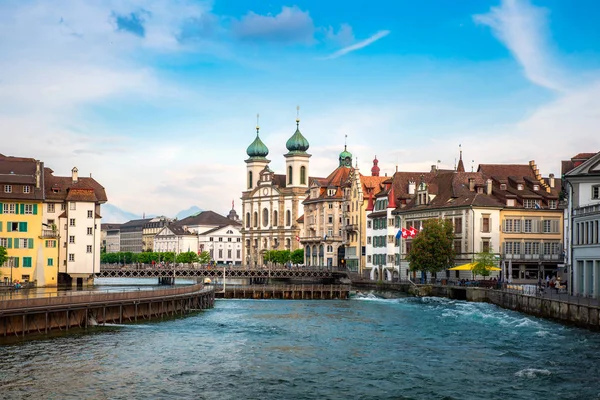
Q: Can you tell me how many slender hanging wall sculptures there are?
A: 0